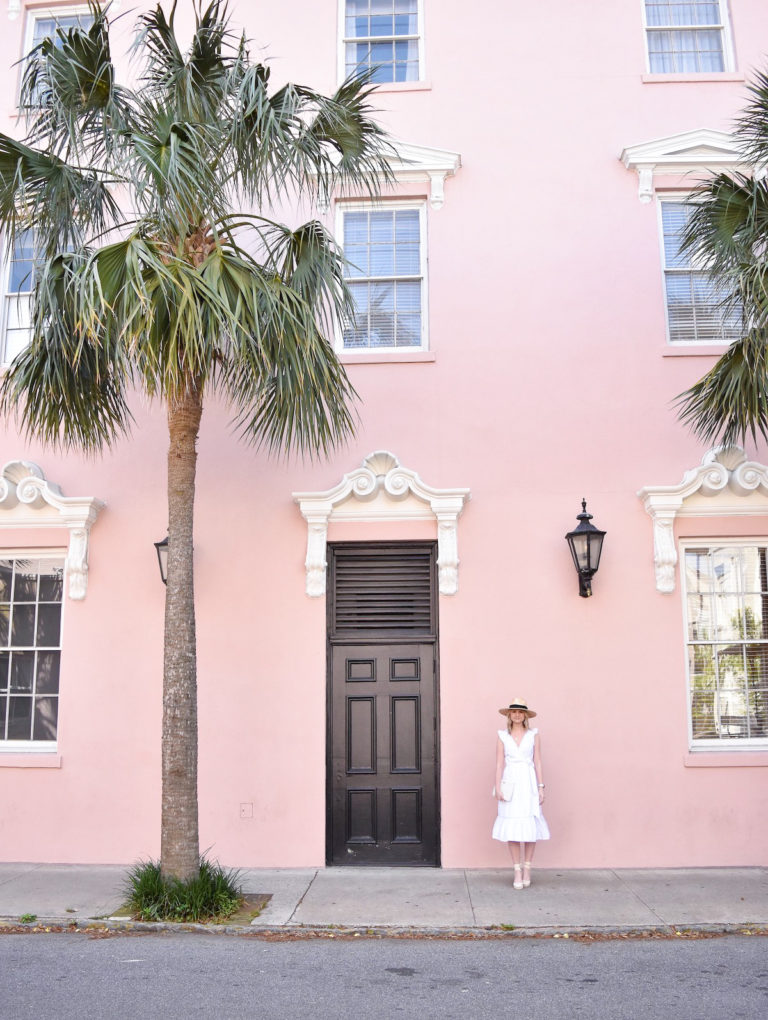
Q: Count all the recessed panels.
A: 6